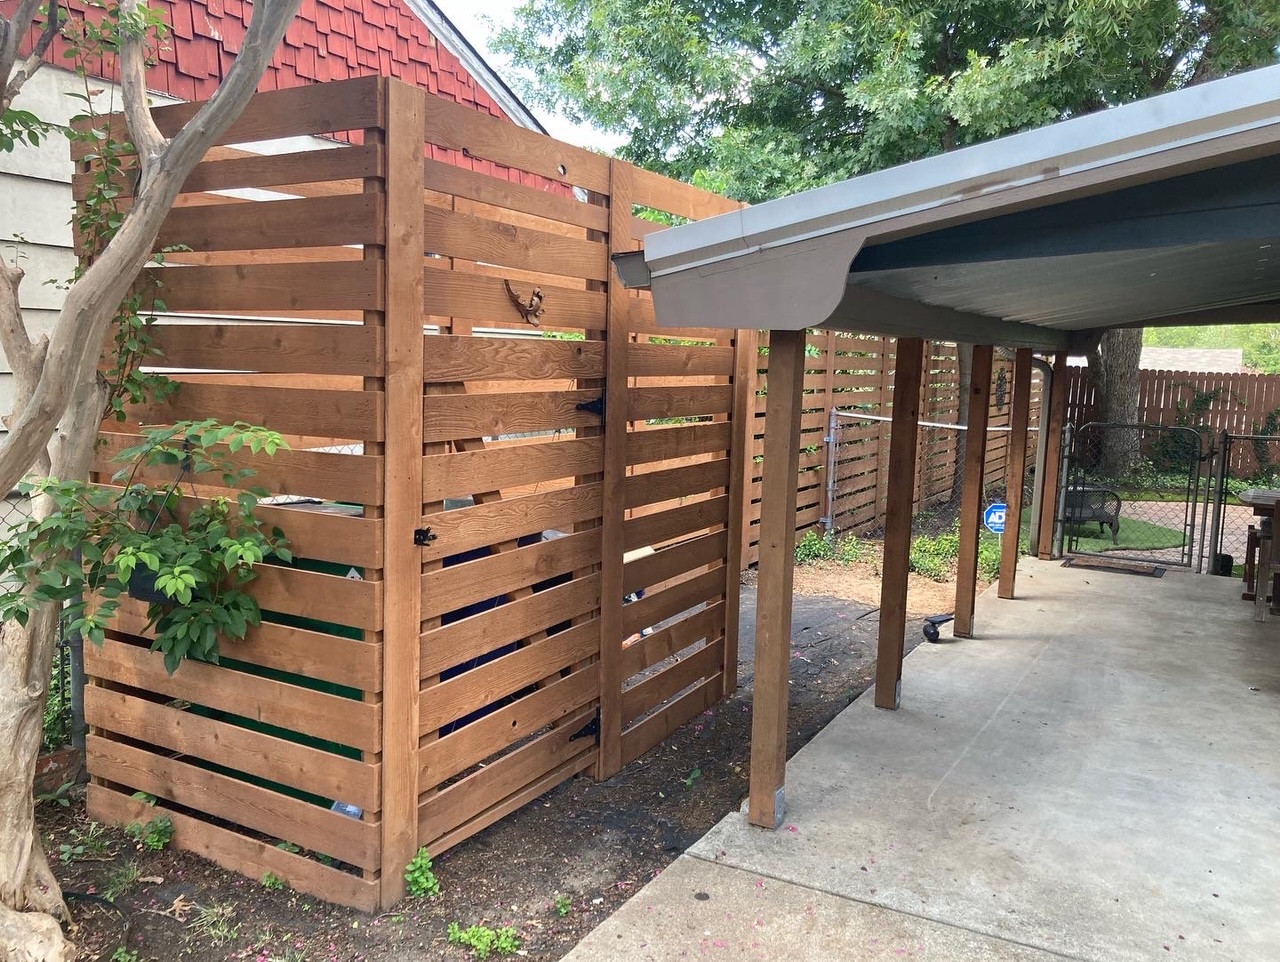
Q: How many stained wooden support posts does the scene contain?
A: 5